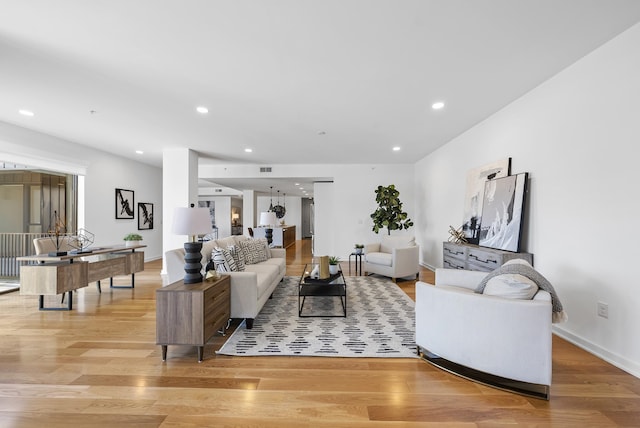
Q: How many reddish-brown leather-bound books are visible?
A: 0